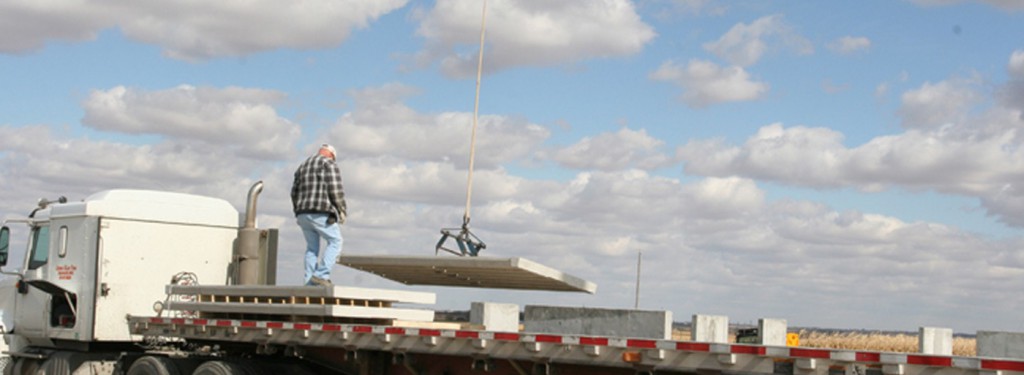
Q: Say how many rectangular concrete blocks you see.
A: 6